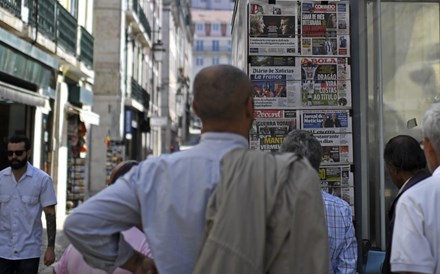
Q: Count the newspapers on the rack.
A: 7